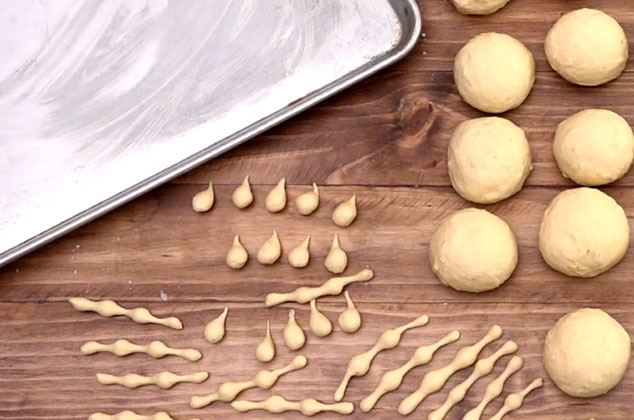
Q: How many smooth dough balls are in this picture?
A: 8